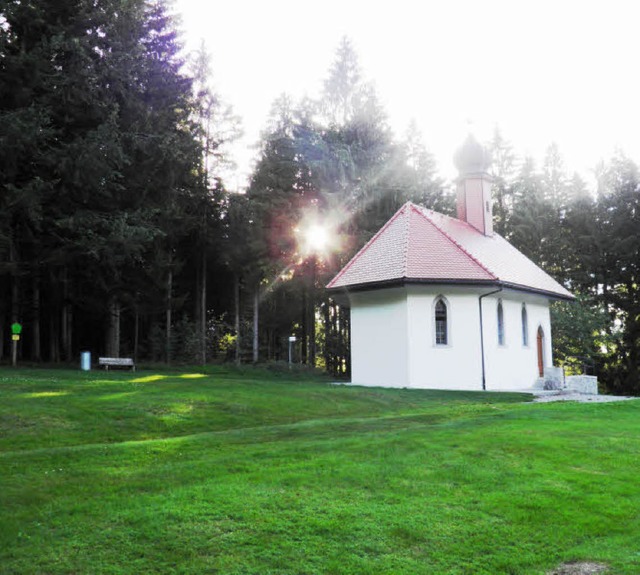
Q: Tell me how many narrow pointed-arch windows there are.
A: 3